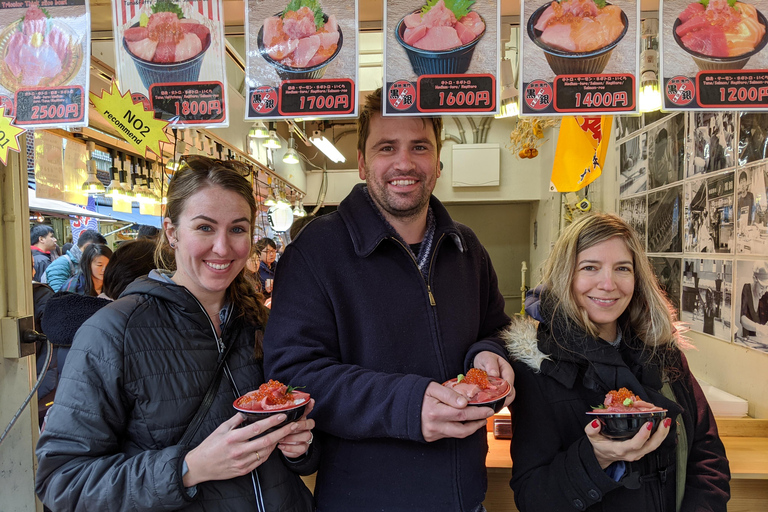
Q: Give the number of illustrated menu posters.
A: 6